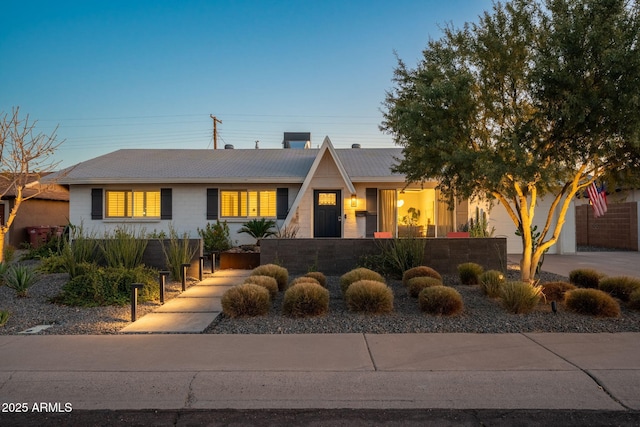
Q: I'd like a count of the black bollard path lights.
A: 5